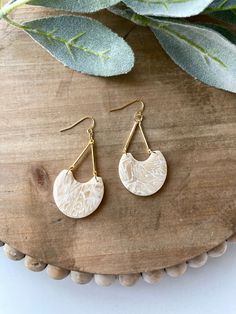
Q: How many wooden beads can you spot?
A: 12